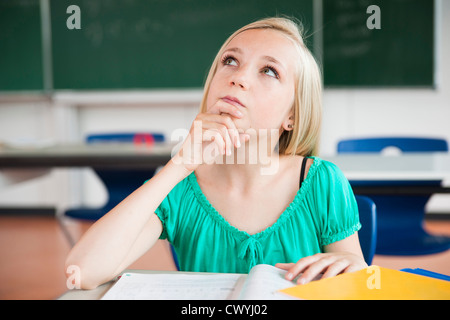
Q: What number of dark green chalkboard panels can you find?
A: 3